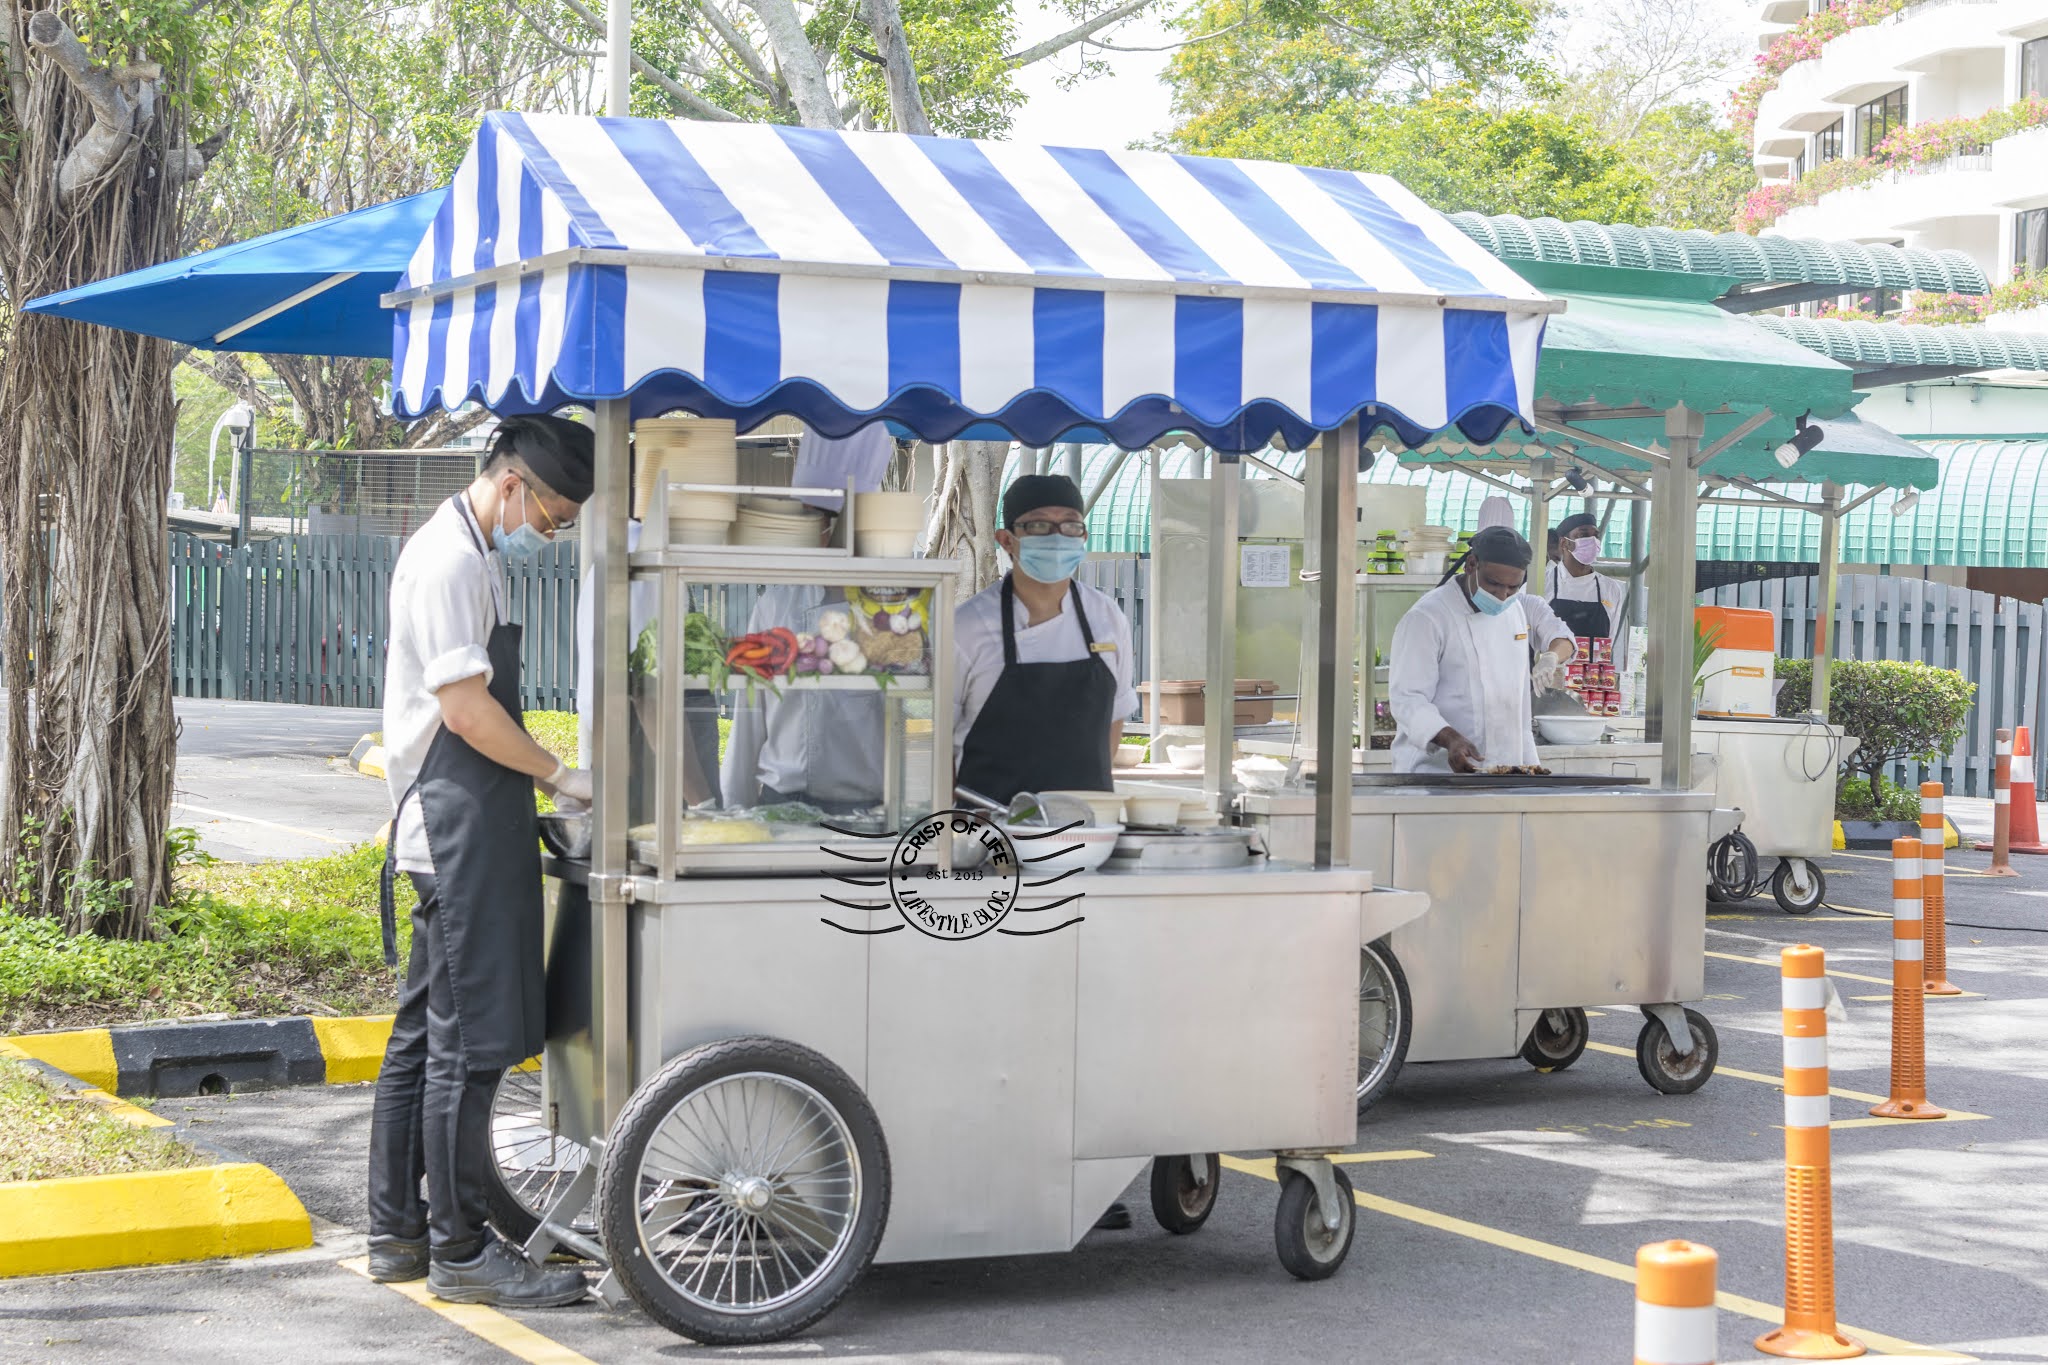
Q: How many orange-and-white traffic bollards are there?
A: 5